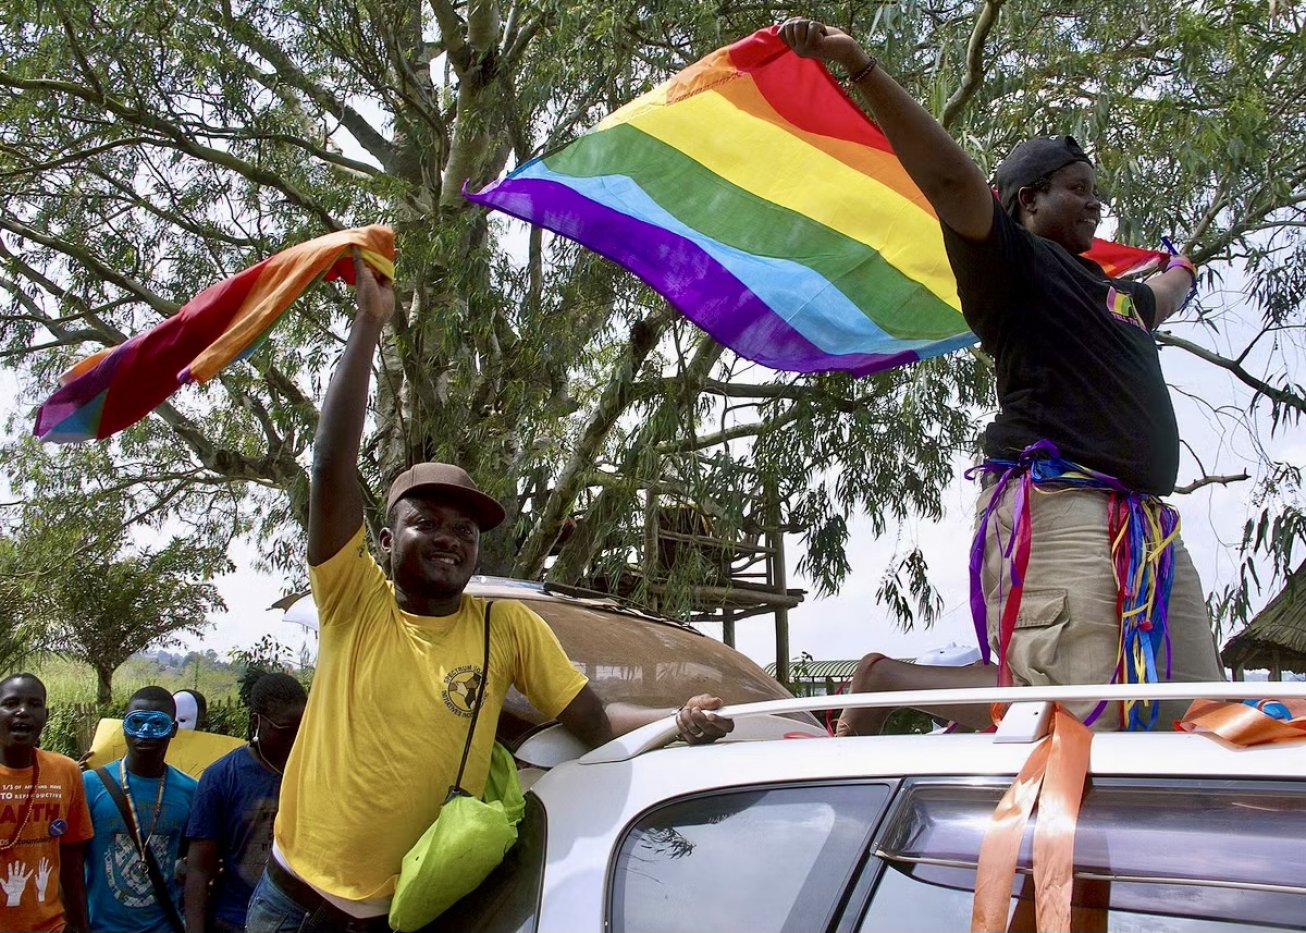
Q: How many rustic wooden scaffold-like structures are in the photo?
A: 1